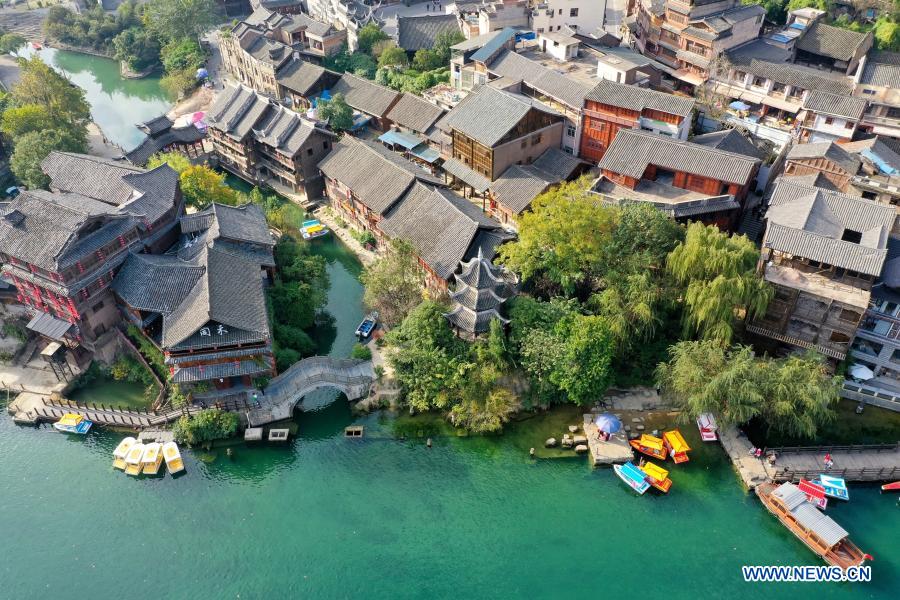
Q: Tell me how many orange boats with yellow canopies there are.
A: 3